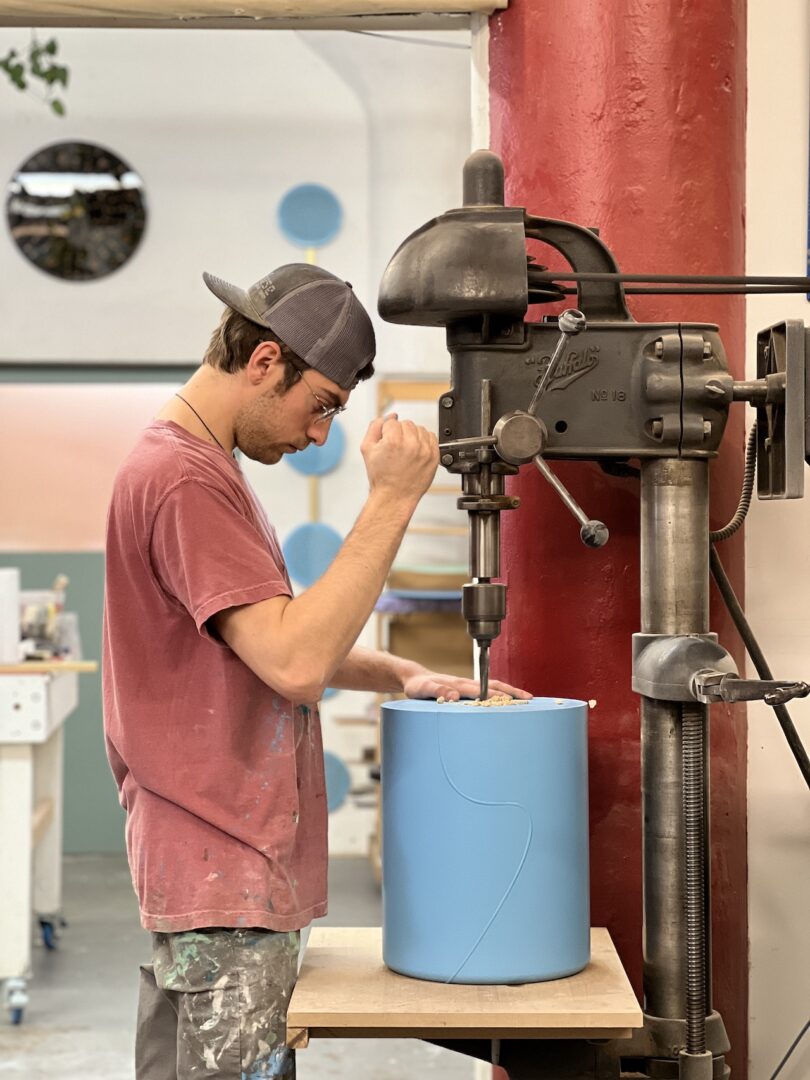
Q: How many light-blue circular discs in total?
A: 5